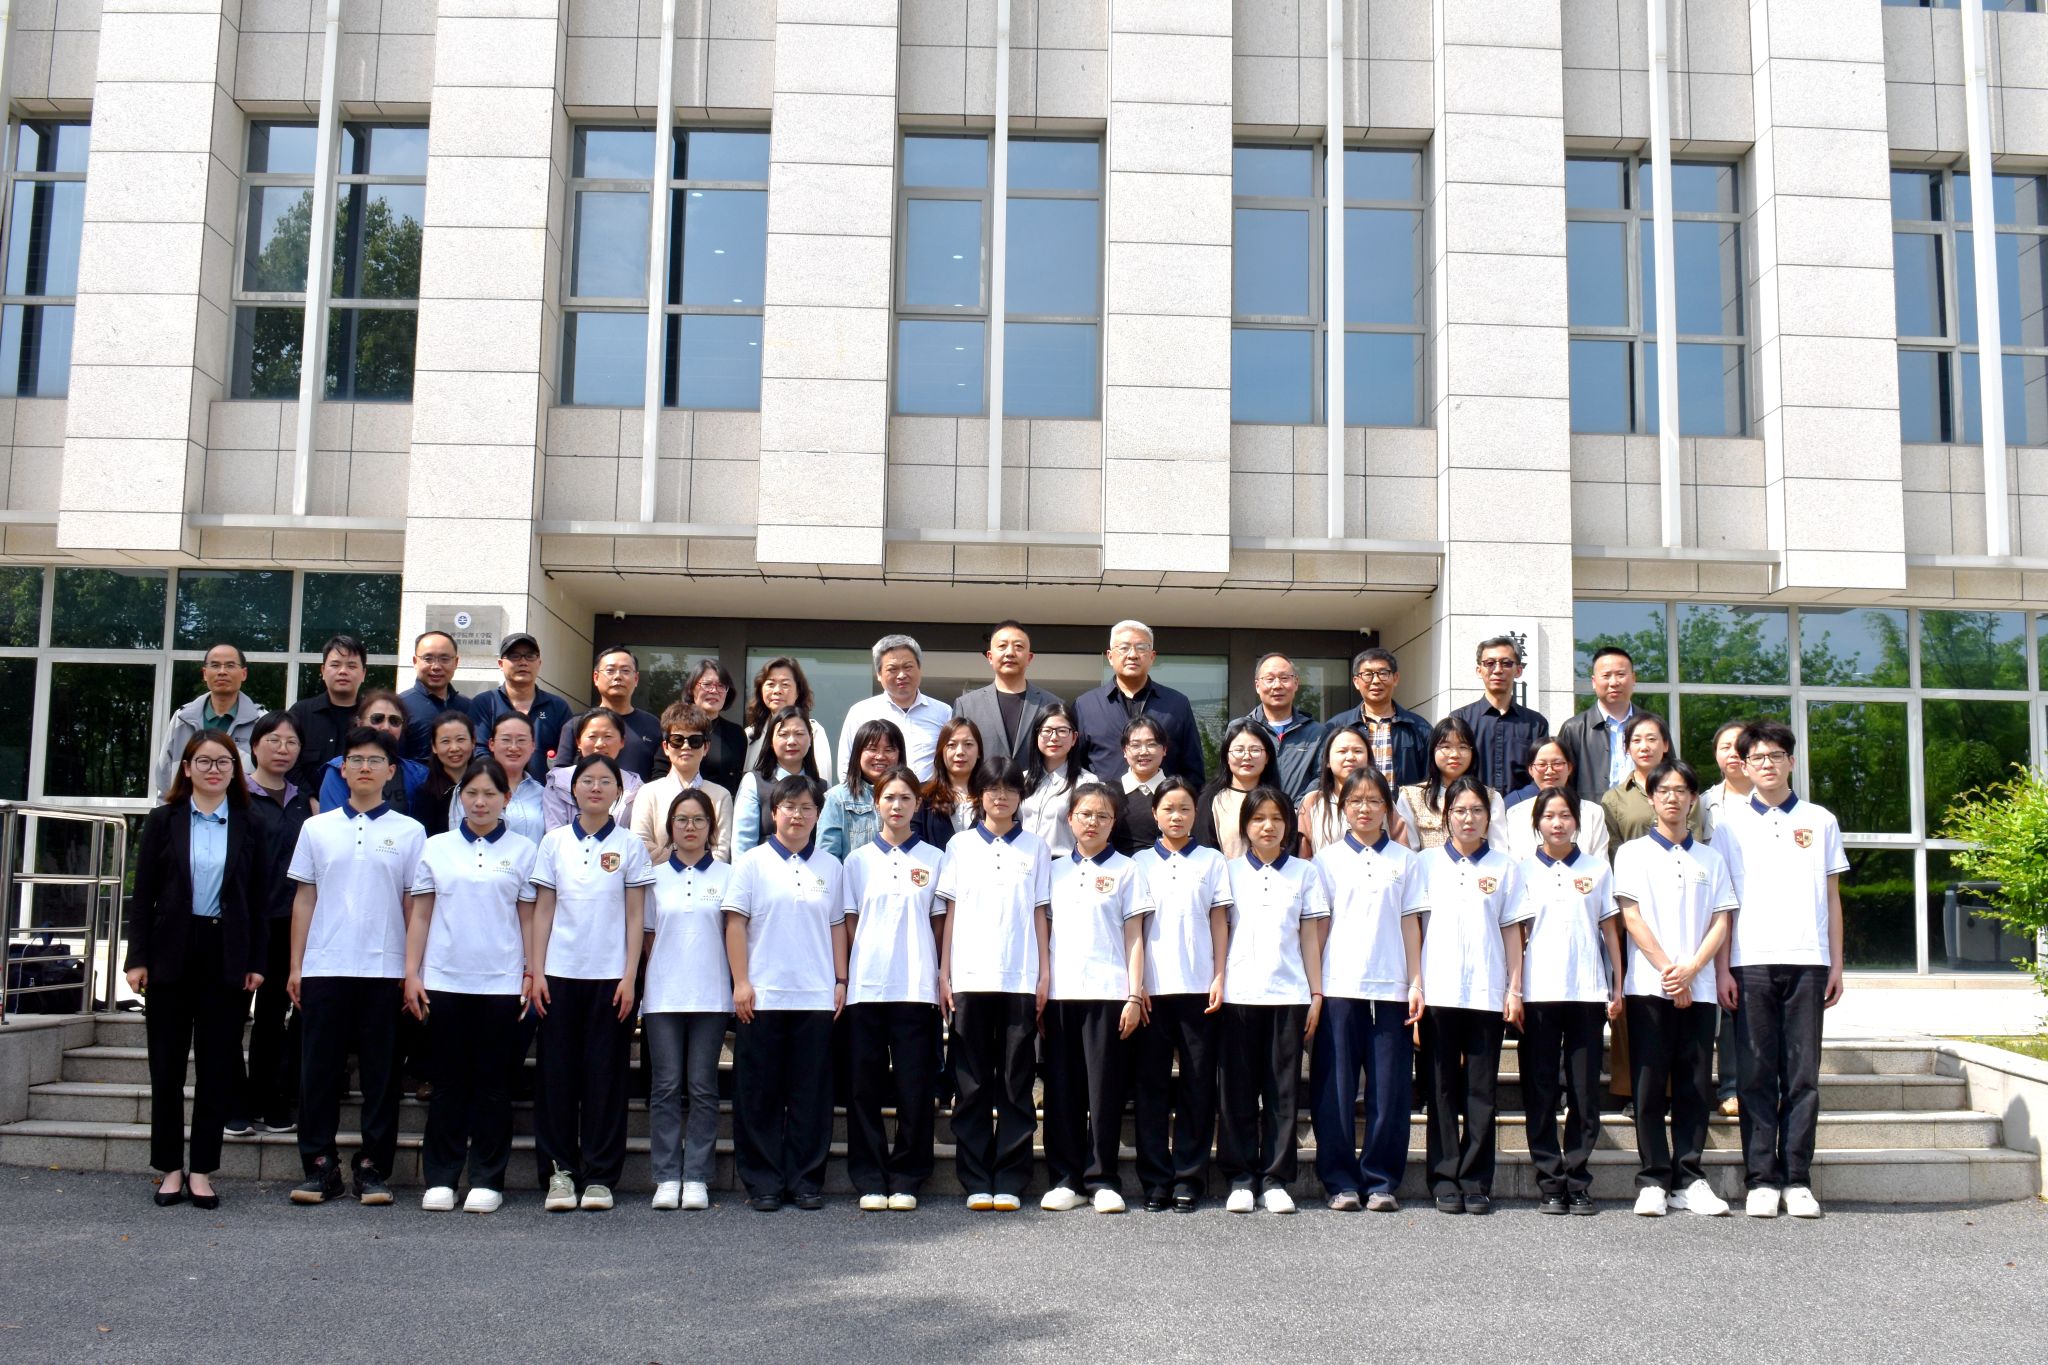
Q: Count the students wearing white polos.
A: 15